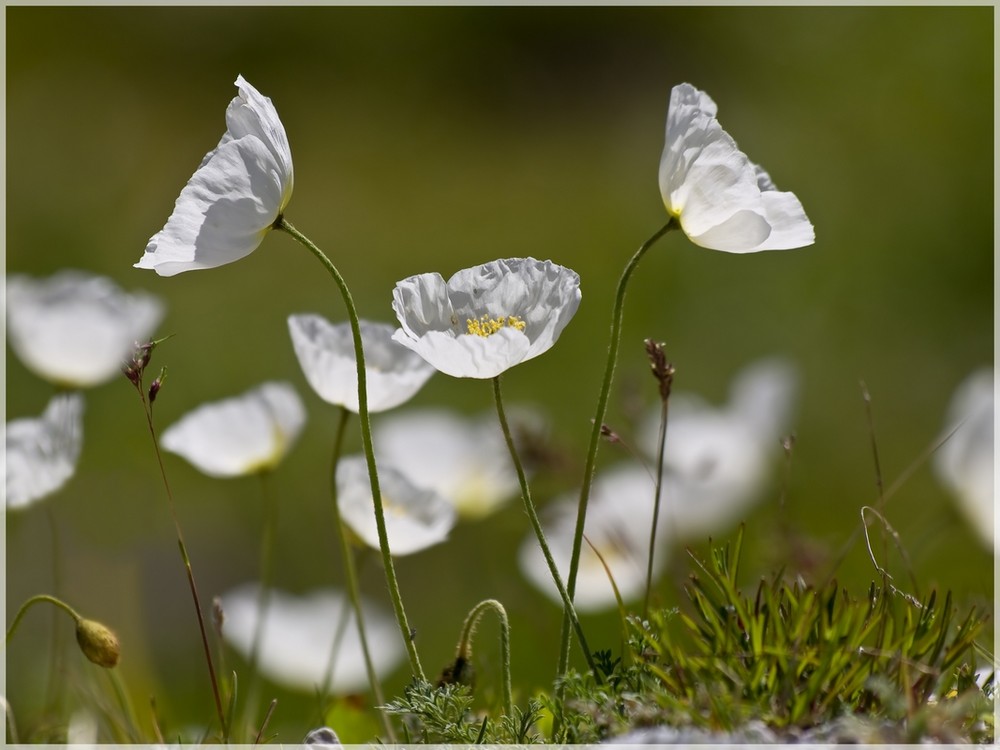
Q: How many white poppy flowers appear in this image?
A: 13